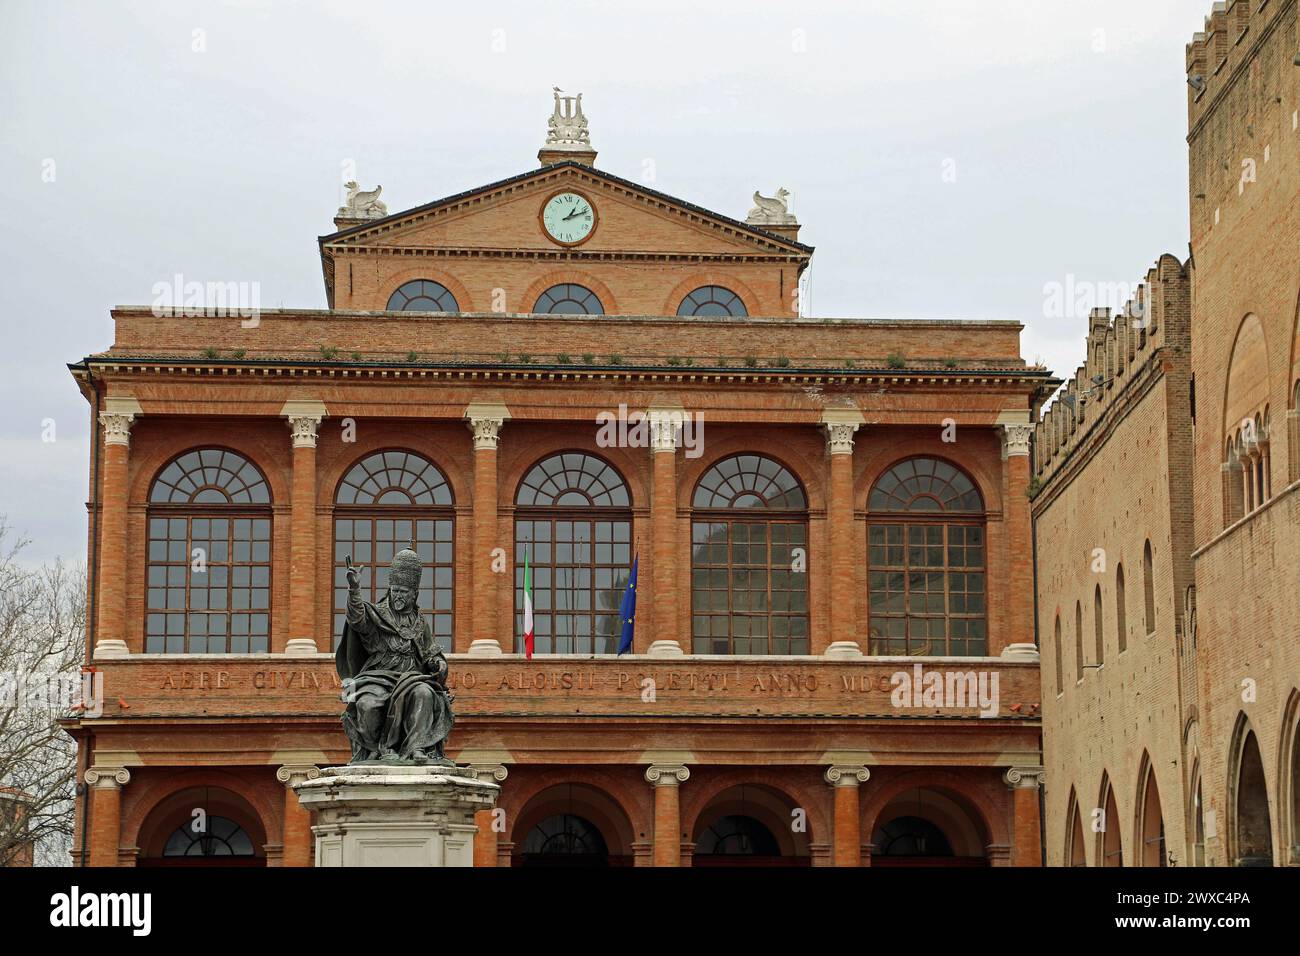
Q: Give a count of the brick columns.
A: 12